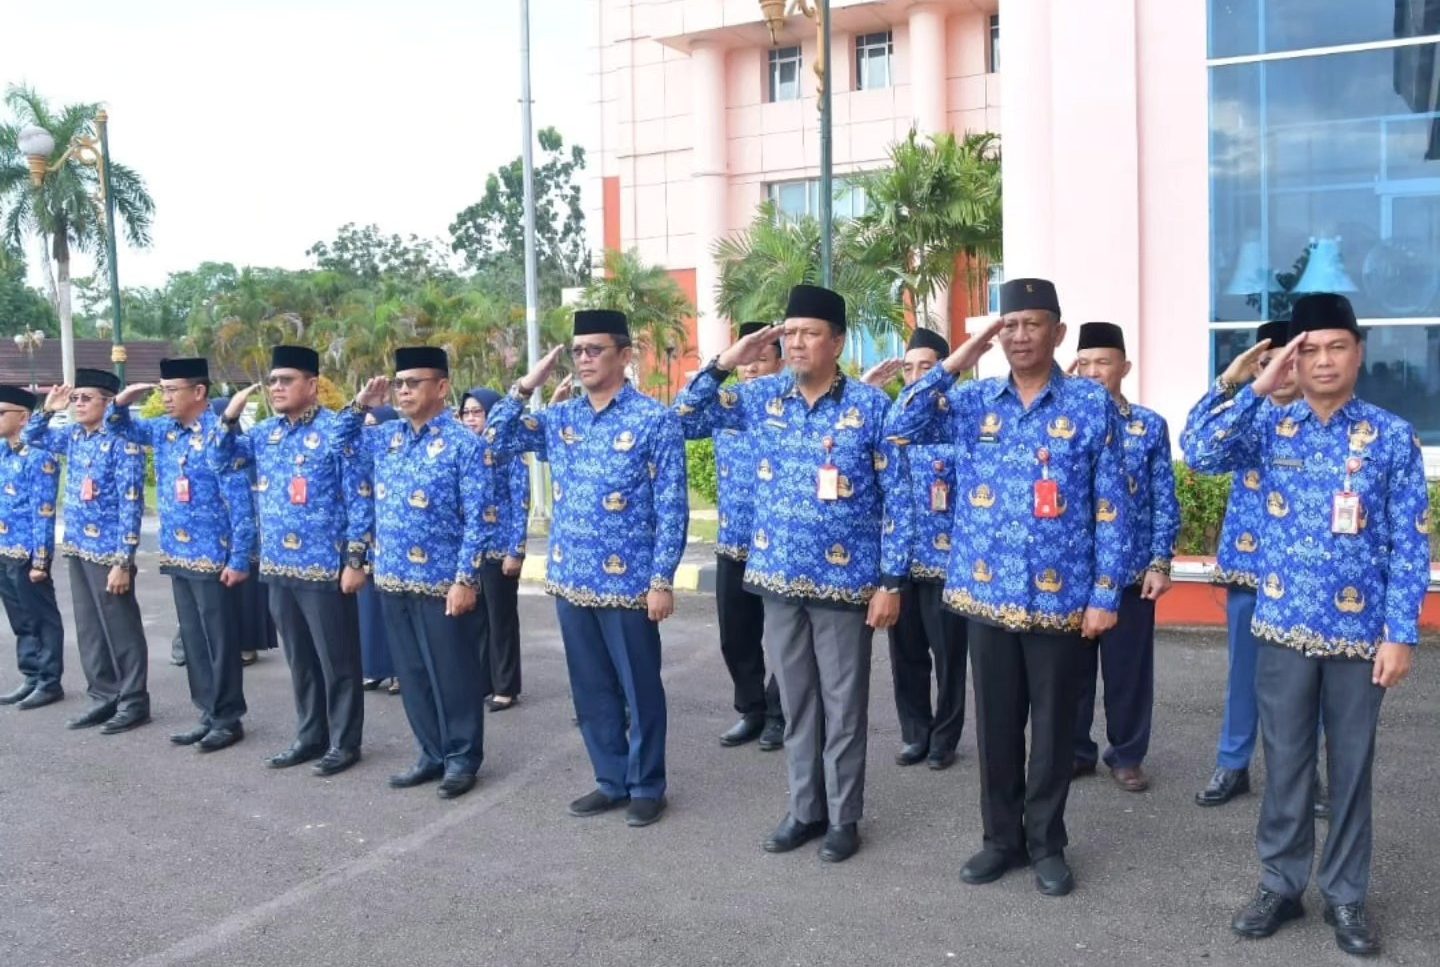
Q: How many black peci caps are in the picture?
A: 13